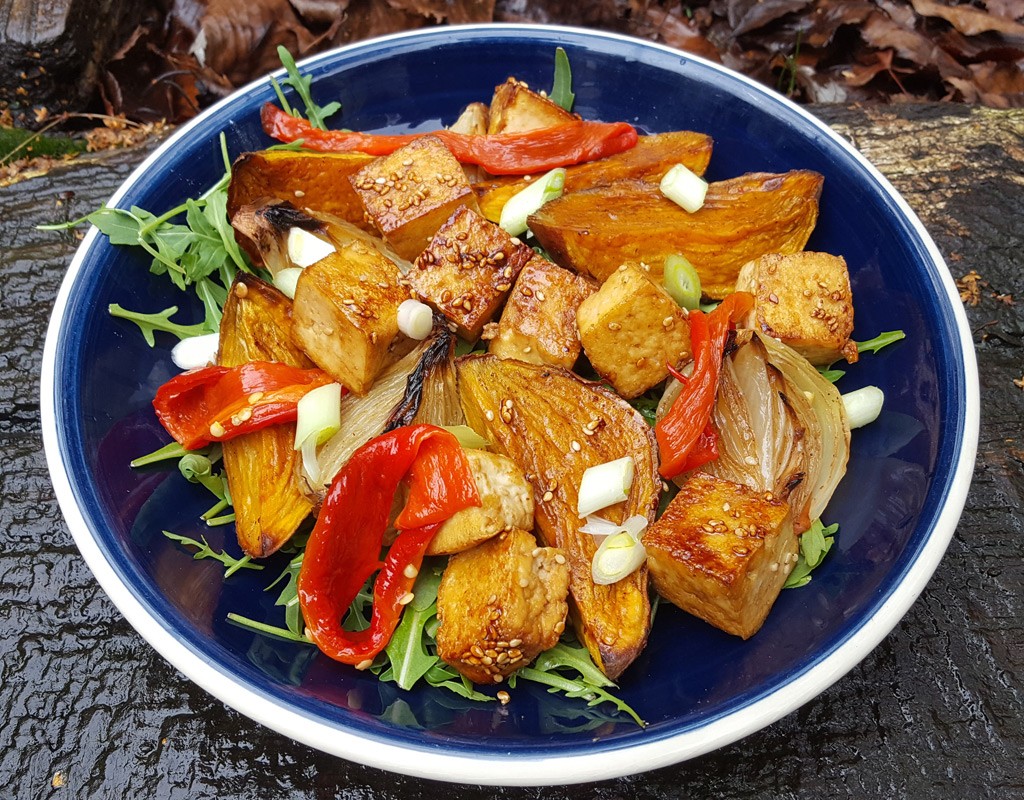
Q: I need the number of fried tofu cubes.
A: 10